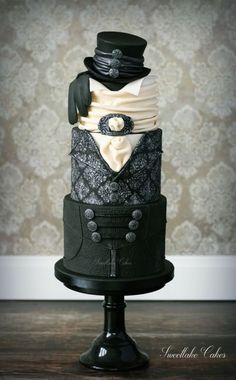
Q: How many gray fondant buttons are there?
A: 11